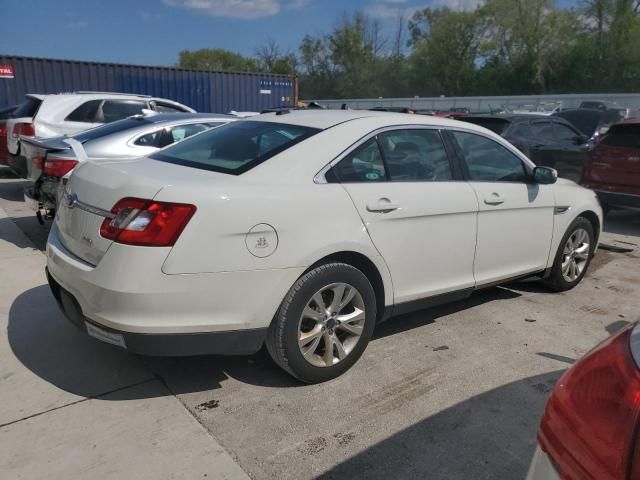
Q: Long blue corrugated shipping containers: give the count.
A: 1